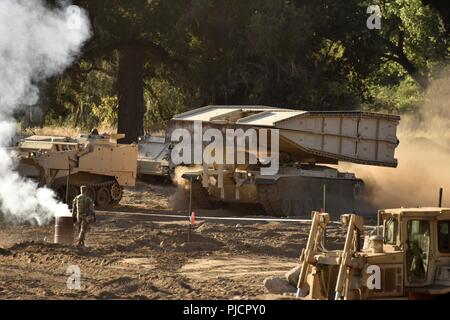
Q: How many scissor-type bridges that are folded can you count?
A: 1